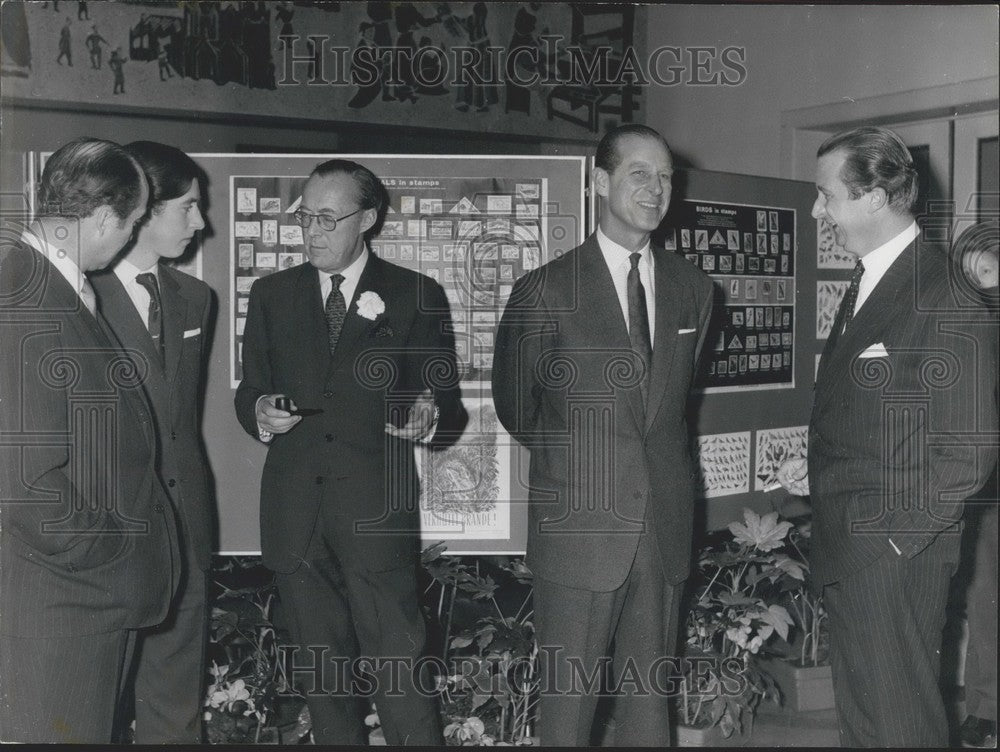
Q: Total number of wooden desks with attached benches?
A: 0